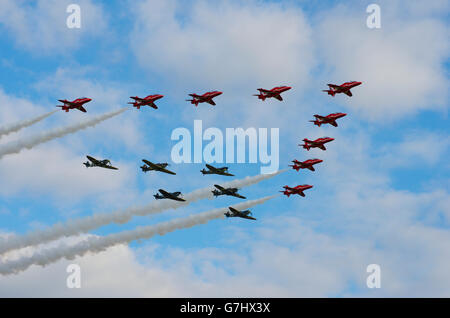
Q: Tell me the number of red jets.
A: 9